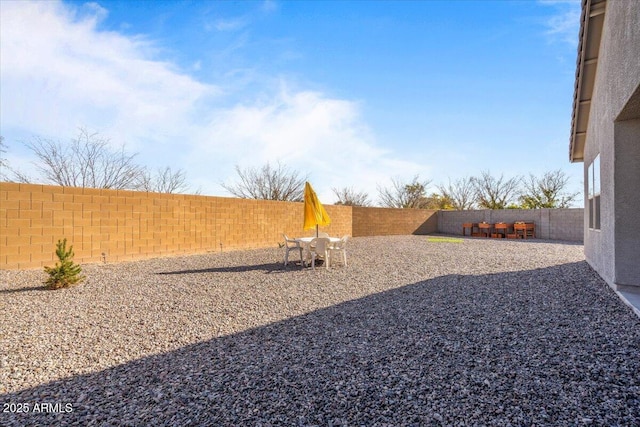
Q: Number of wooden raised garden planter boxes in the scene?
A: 4